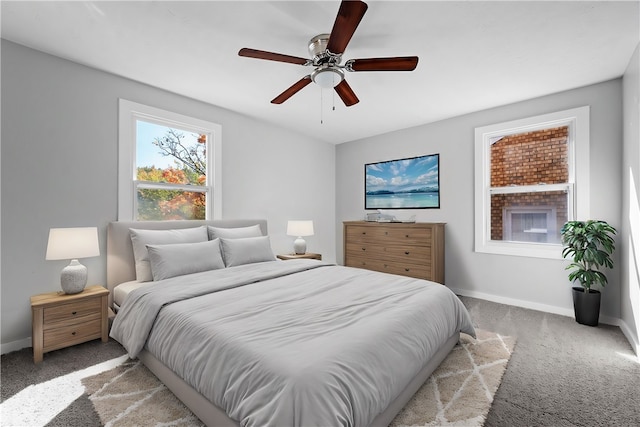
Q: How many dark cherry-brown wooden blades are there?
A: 5